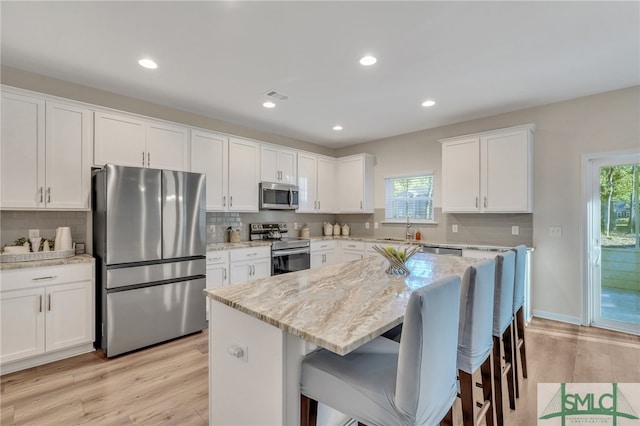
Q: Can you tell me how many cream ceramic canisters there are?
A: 3